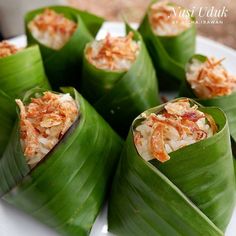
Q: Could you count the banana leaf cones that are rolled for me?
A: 7